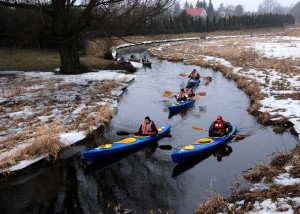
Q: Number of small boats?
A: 6